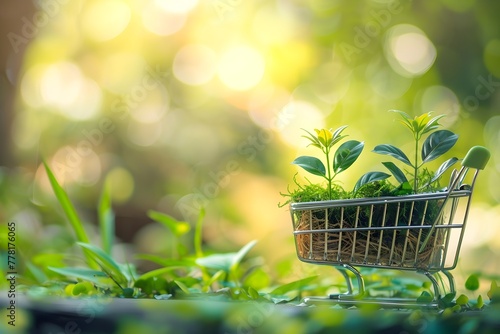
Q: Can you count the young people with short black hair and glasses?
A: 0